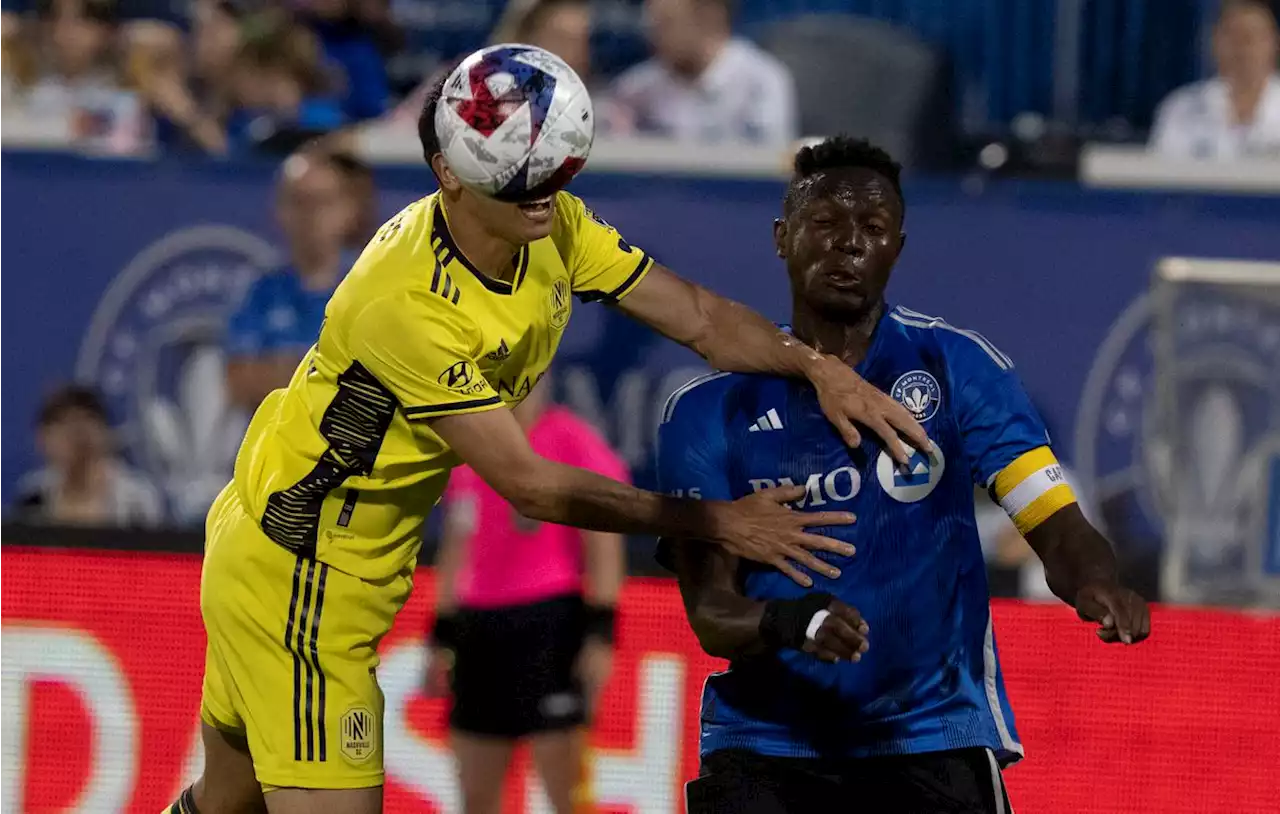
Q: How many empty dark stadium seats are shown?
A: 1